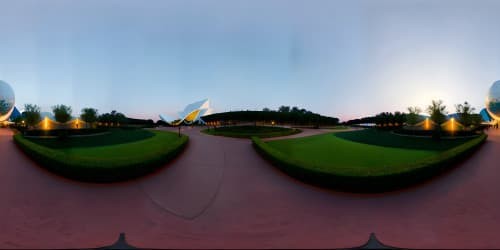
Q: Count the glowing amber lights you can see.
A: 4